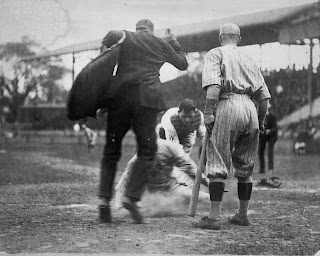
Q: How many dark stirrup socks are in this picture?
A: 2